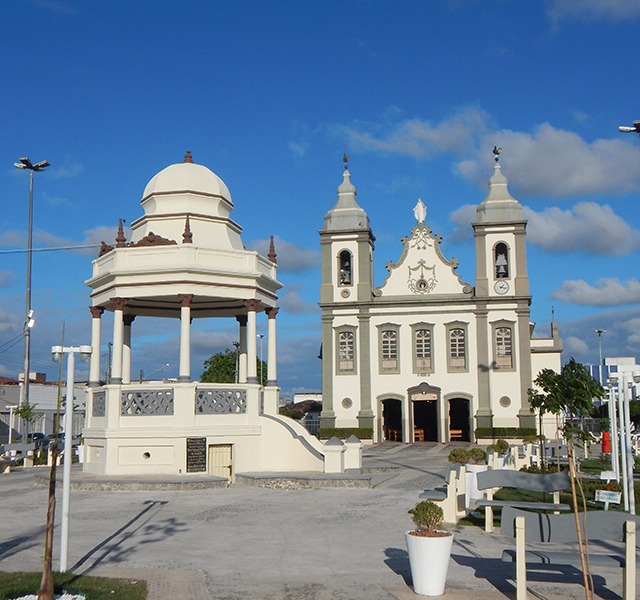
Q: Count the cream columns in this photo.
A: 7